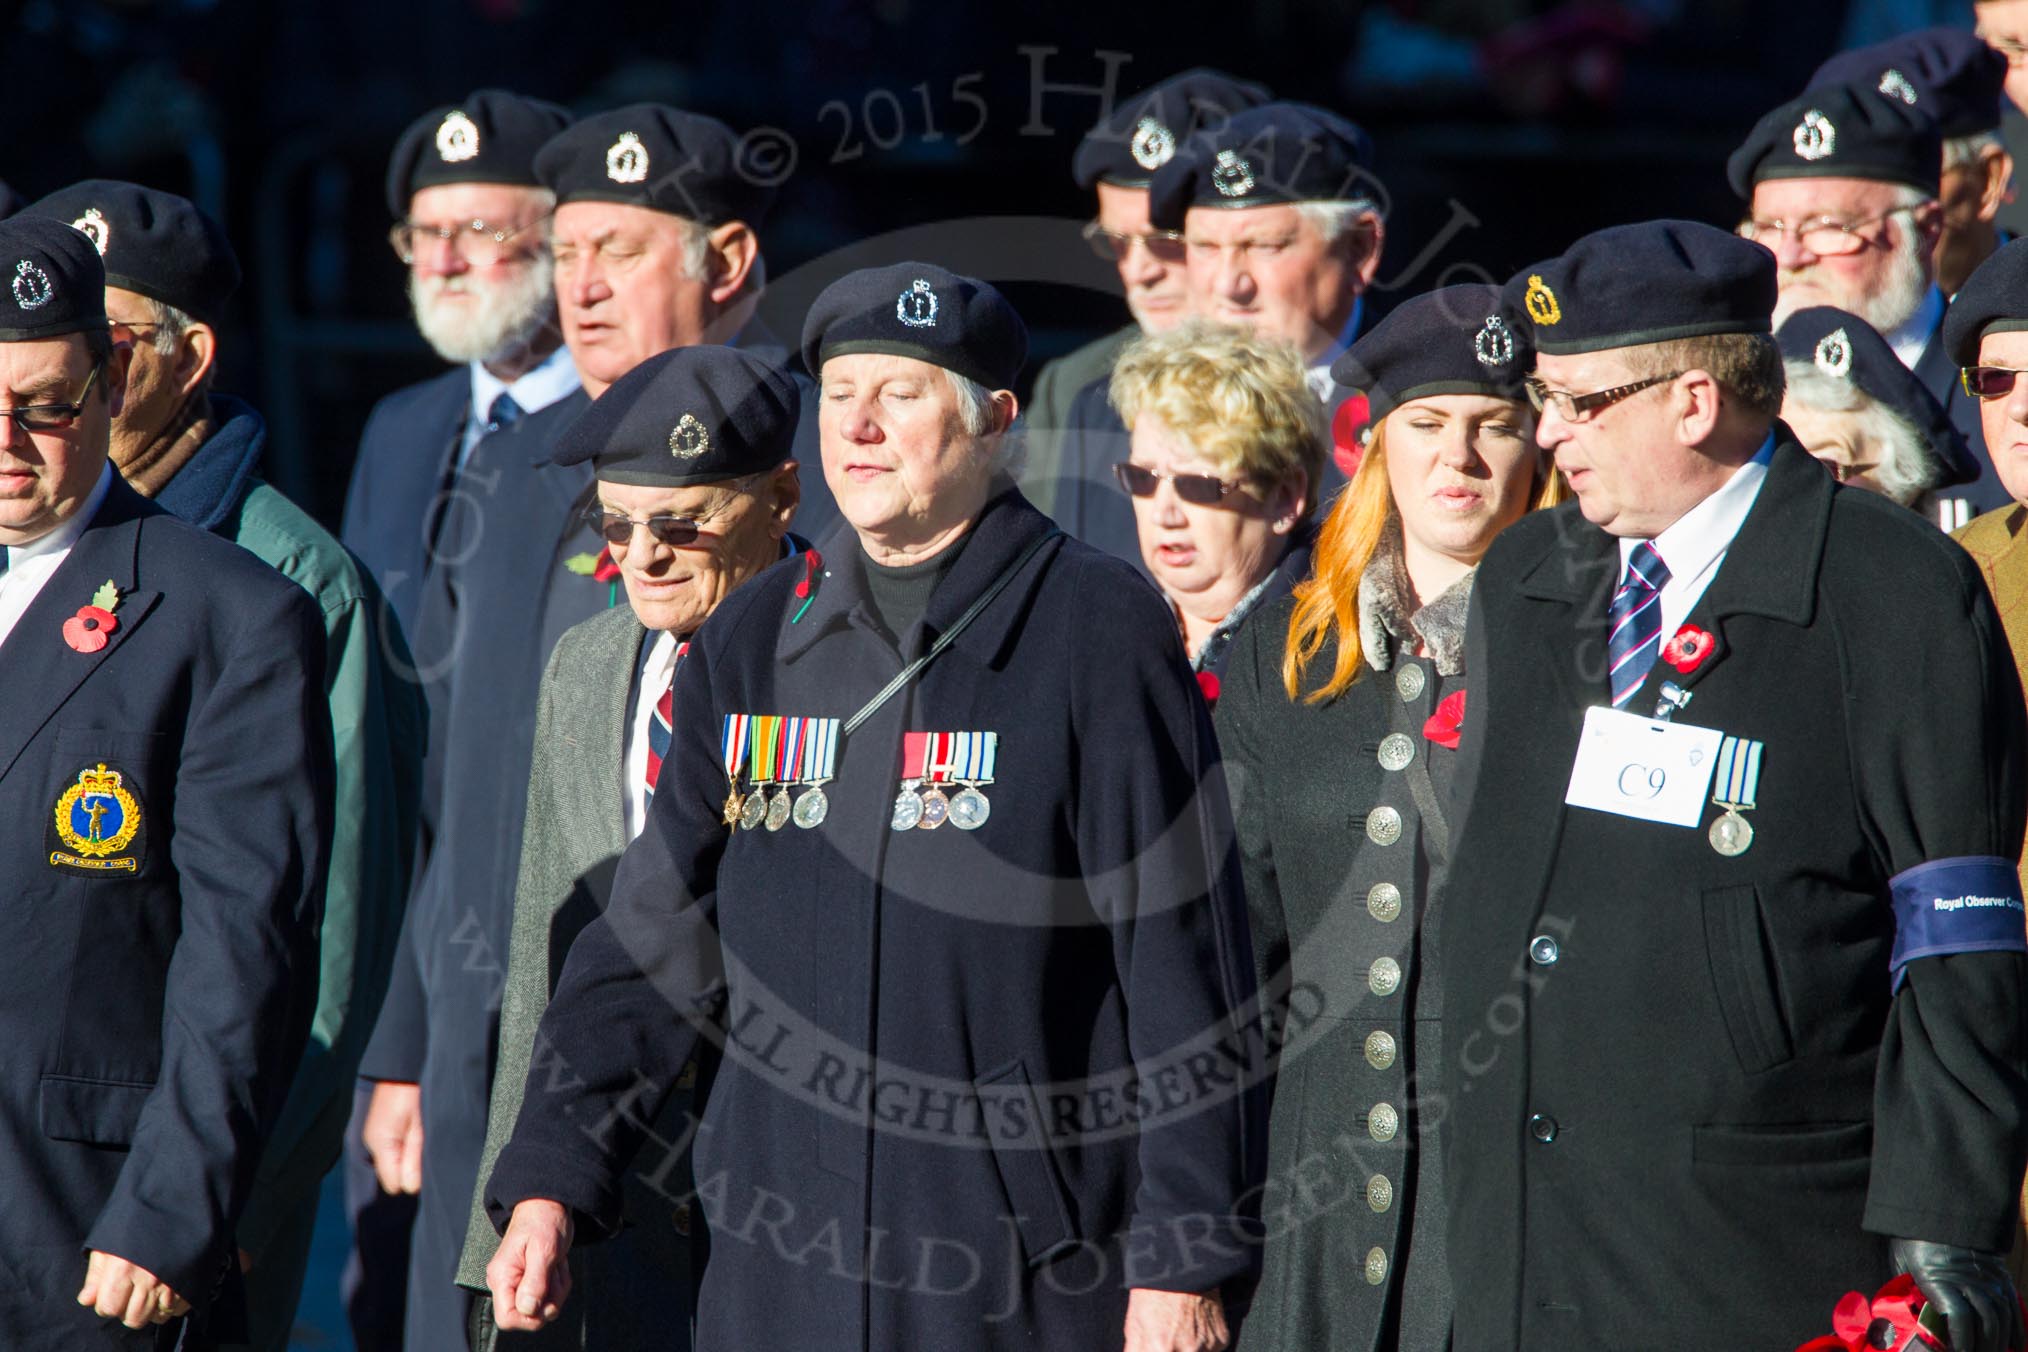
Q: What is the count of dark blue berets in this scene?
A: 14